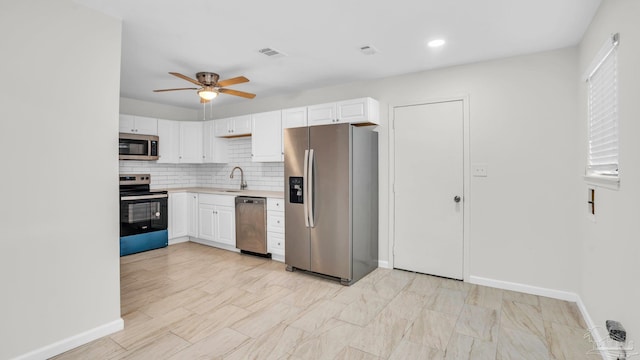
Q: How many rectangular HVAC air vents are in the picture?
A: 2